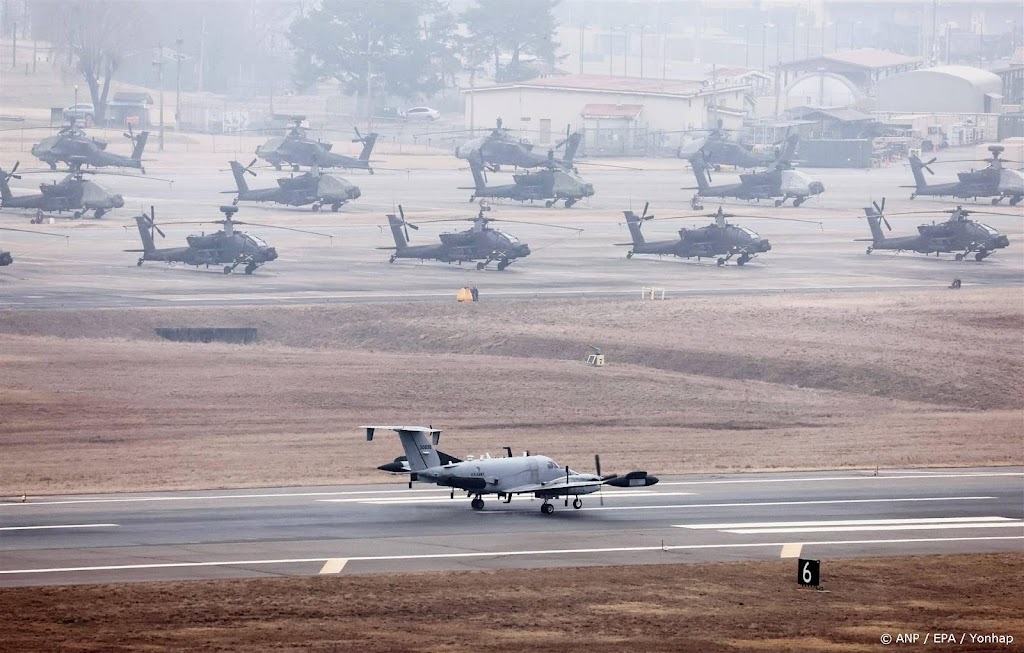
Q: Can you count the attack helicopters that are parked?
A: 14